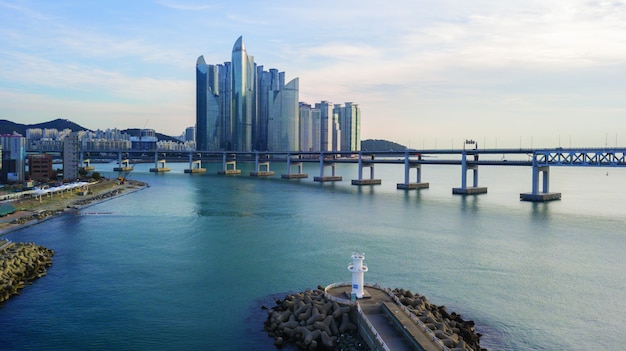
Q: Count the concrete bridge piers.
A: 12